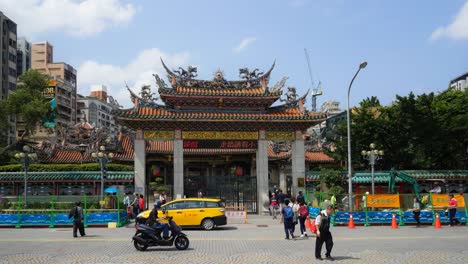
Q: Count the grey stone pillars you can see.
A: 4